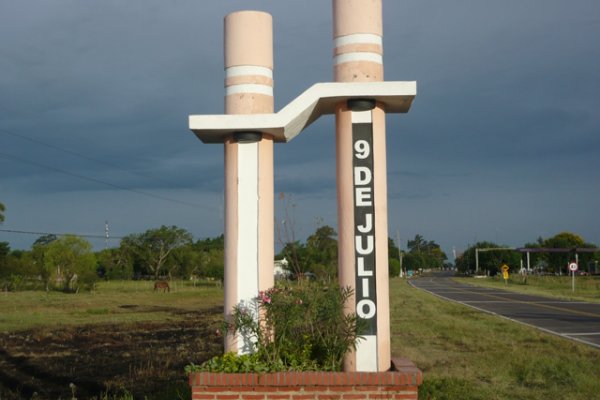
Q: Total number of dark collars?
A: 2